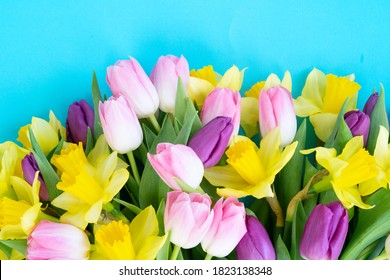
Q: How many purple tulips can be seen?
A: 7